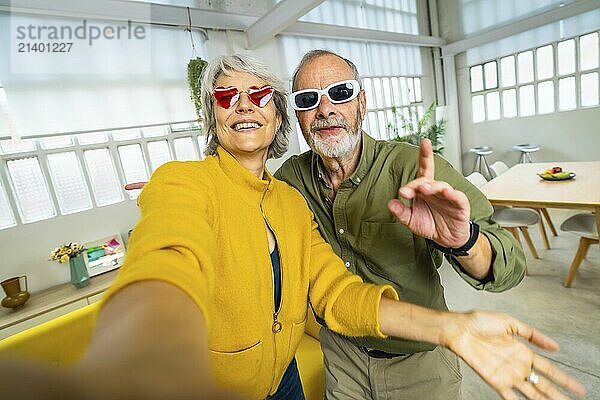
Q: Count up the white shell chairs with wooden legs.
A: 3